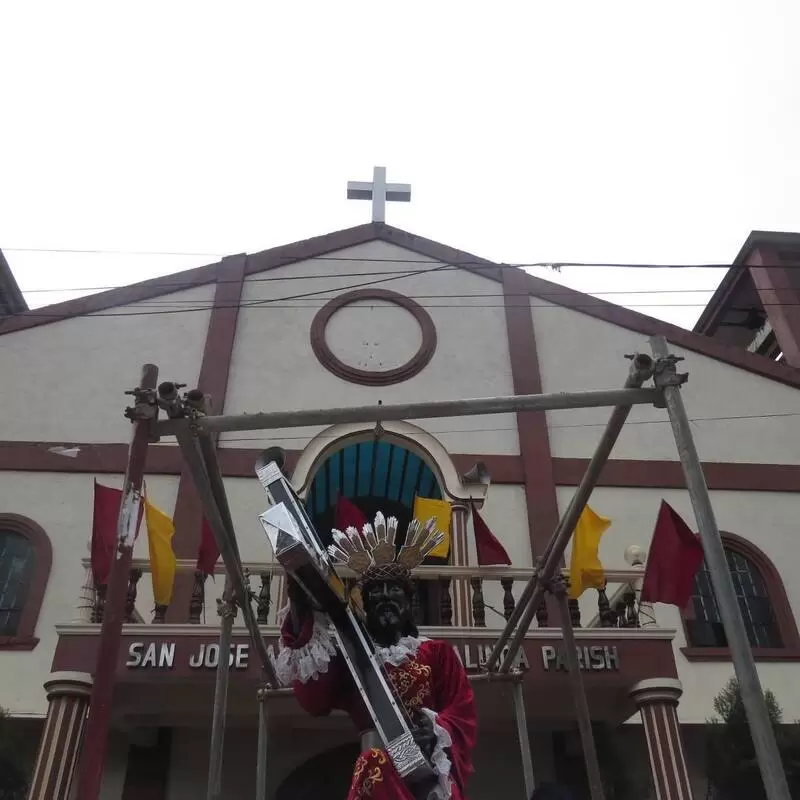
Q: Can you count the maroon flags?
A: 5